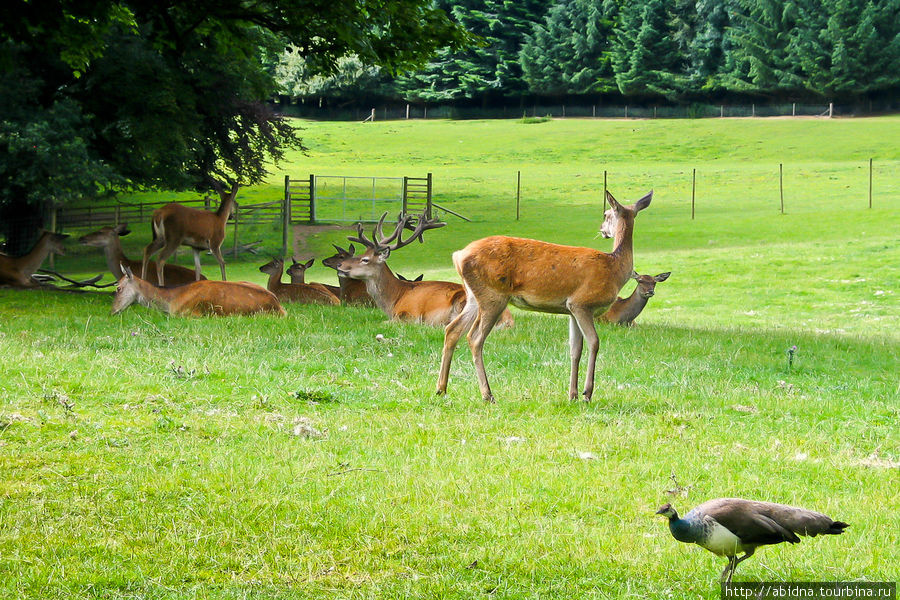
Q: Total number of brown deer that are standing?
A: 2